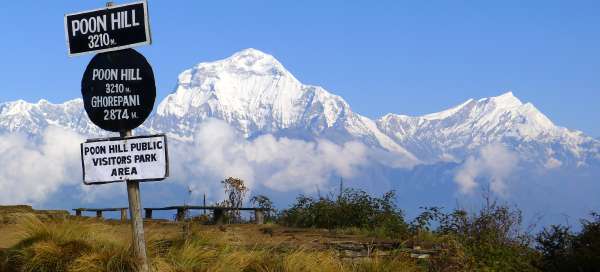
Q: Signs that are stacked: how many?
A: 3